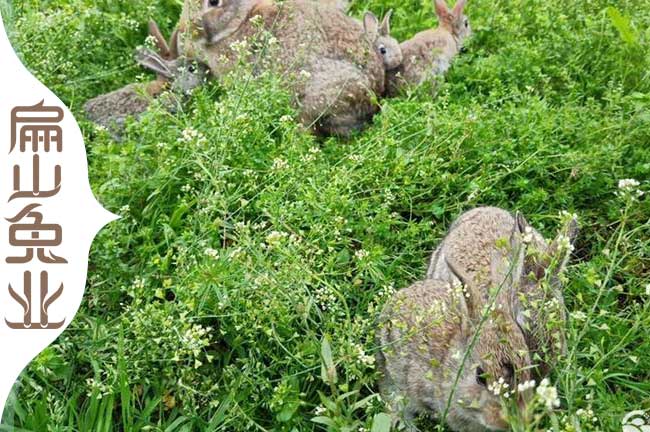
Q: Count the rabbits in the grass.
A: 7